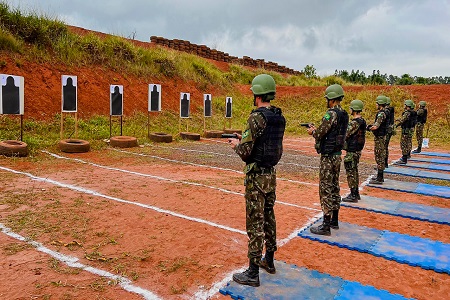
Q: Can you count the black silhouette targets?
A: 7